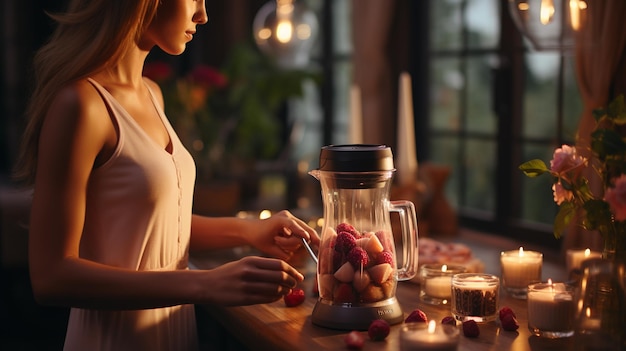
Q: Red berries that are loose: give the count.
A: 8